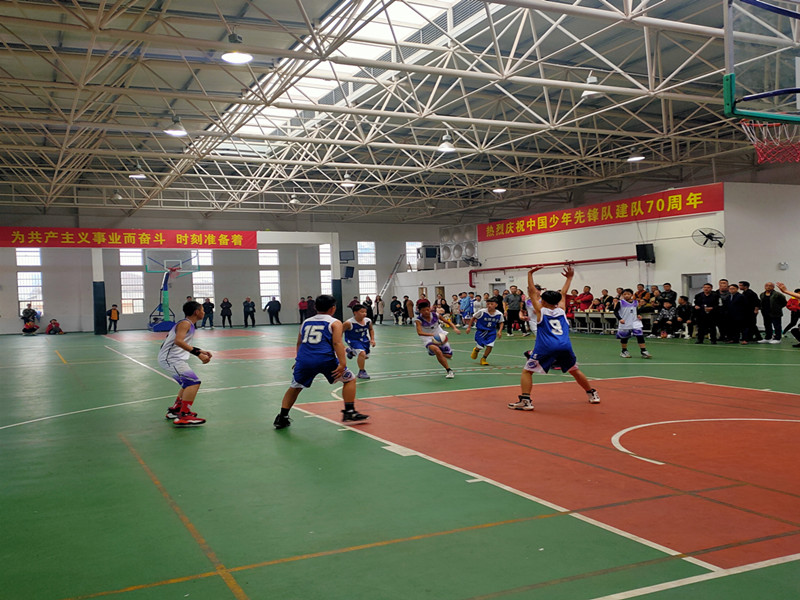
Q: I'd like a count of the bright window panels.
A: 13